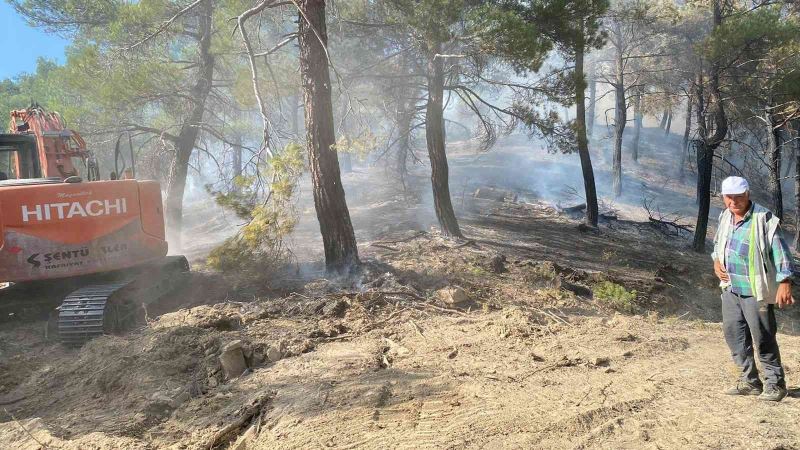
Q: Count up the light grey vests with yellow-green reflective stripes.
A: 1